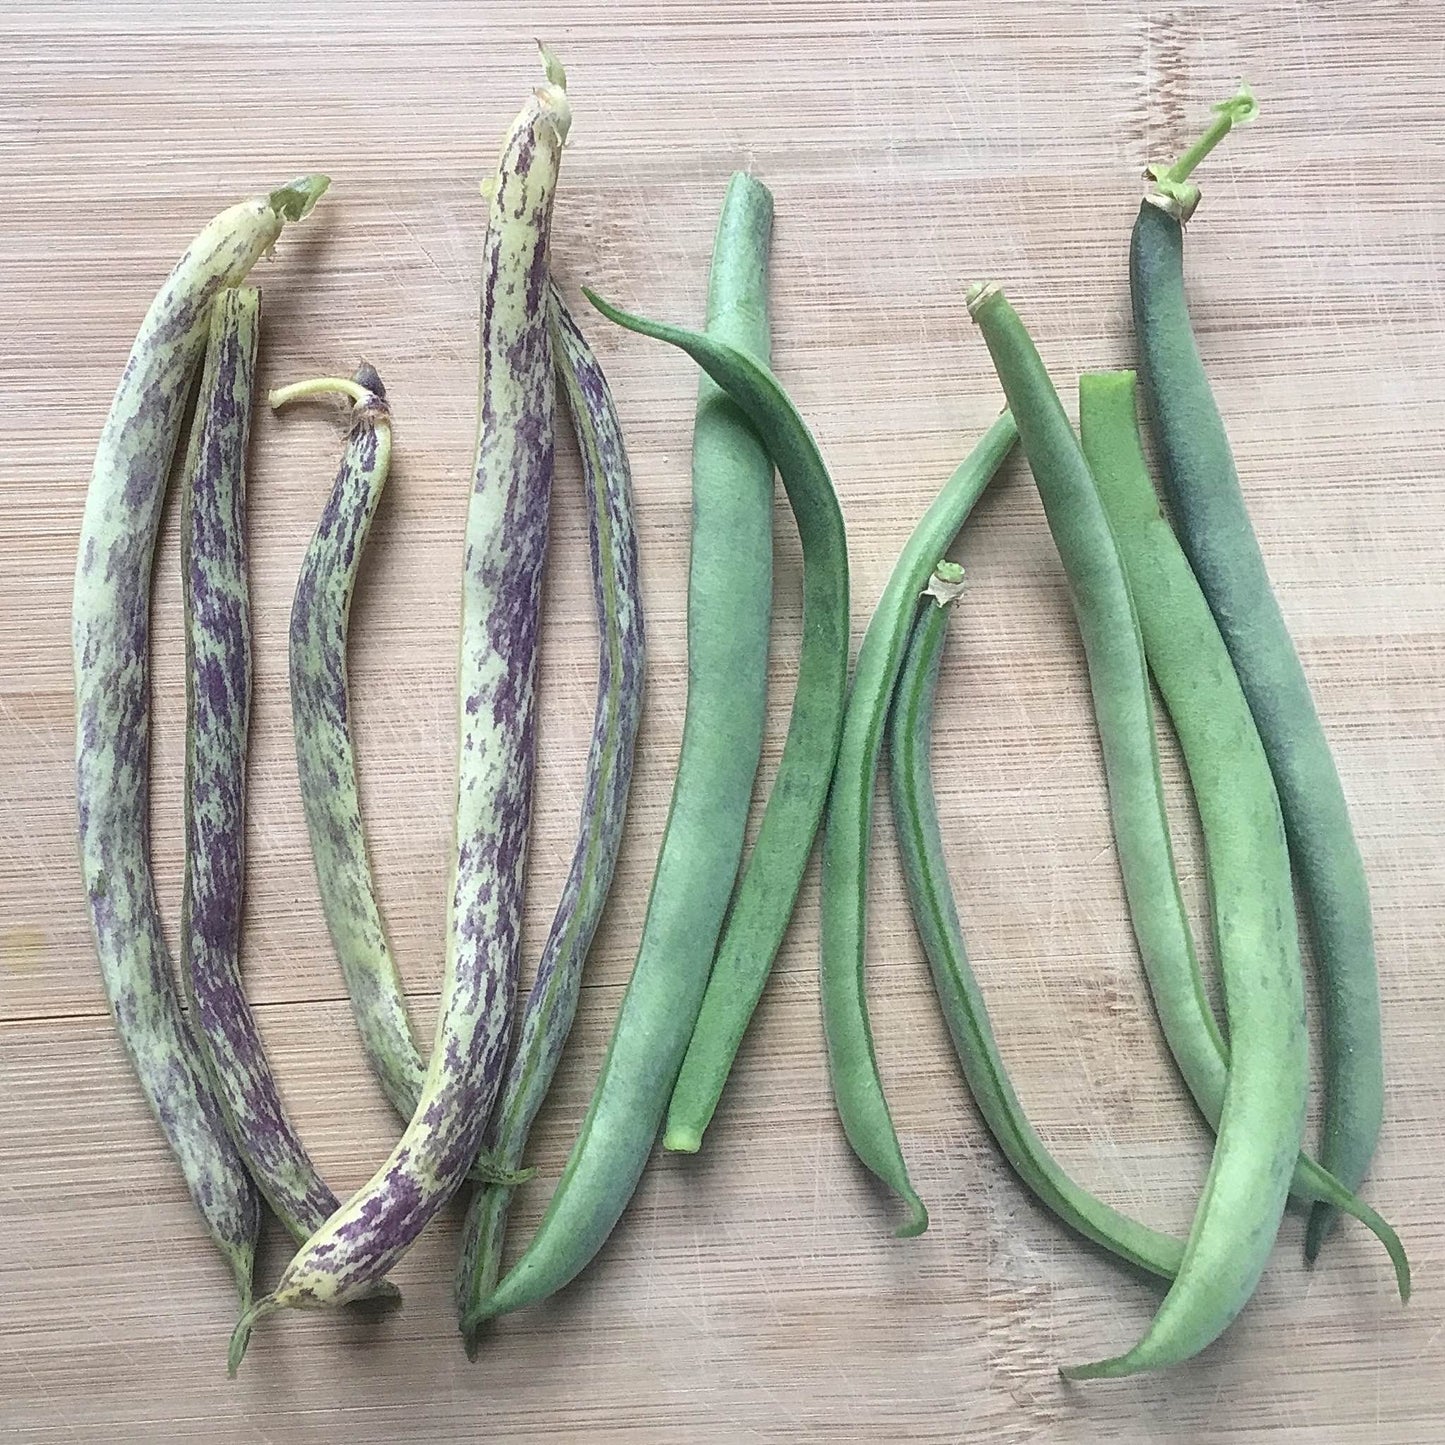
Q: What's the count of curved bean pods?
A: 12